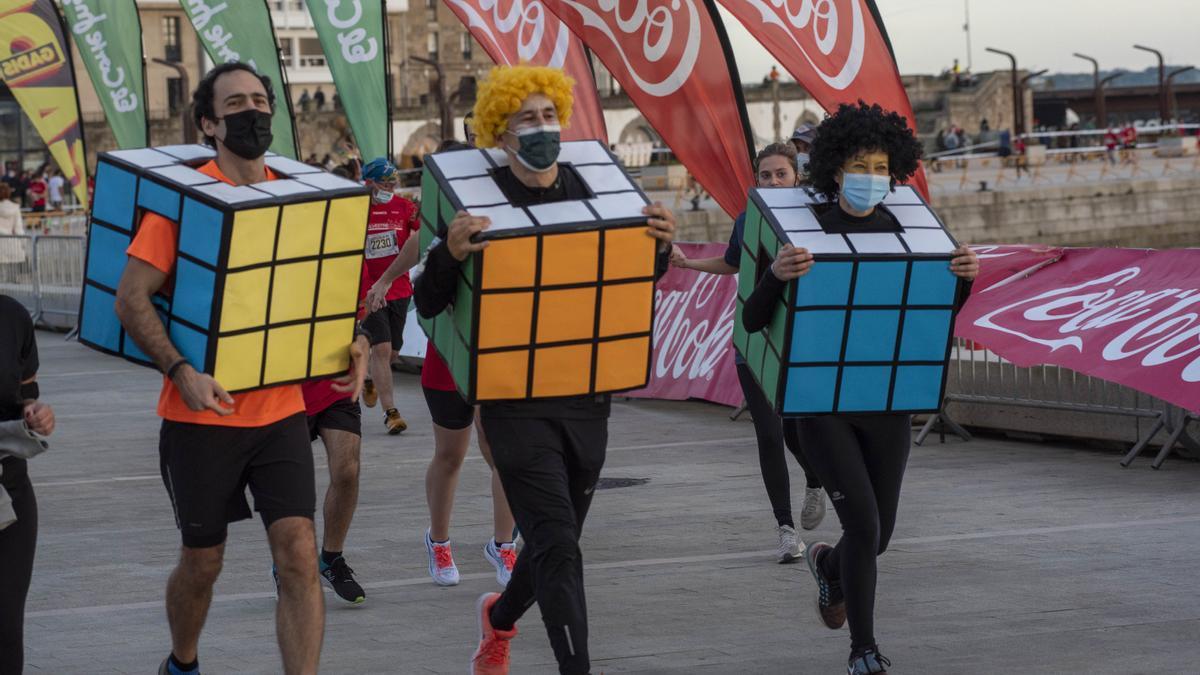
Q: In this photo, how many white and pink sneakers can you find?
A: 2